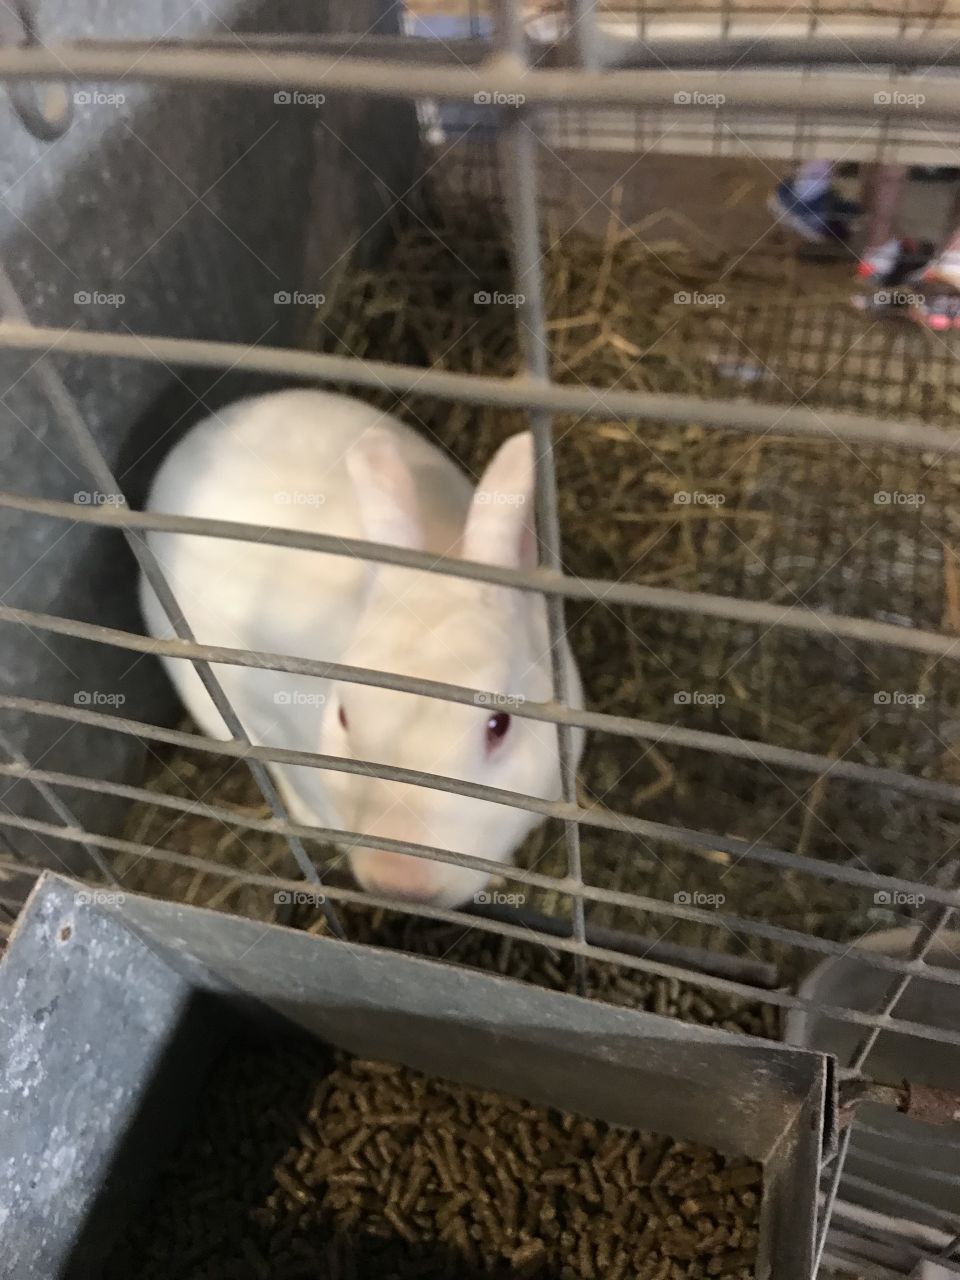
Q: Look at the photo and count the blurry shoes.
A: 3